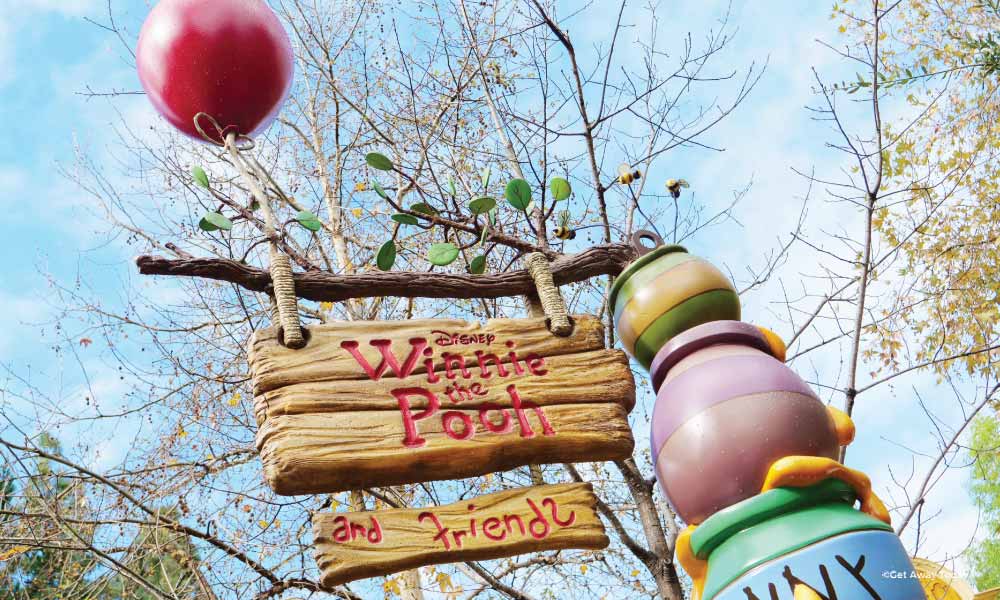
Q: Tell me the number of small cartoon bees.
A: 3